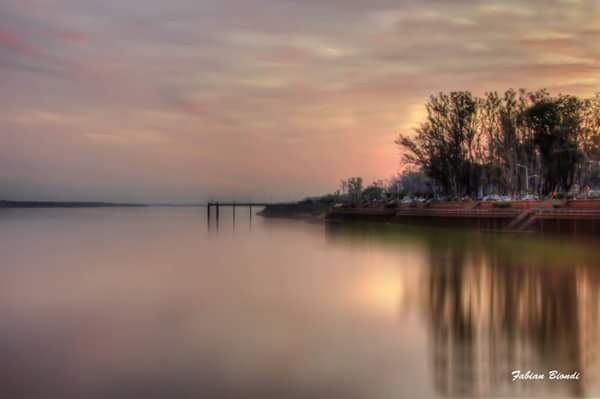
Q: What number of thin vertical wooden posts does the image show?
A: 4